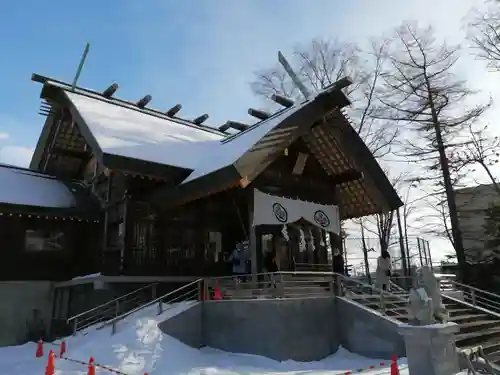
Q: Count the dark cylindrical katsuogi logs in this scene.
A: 8